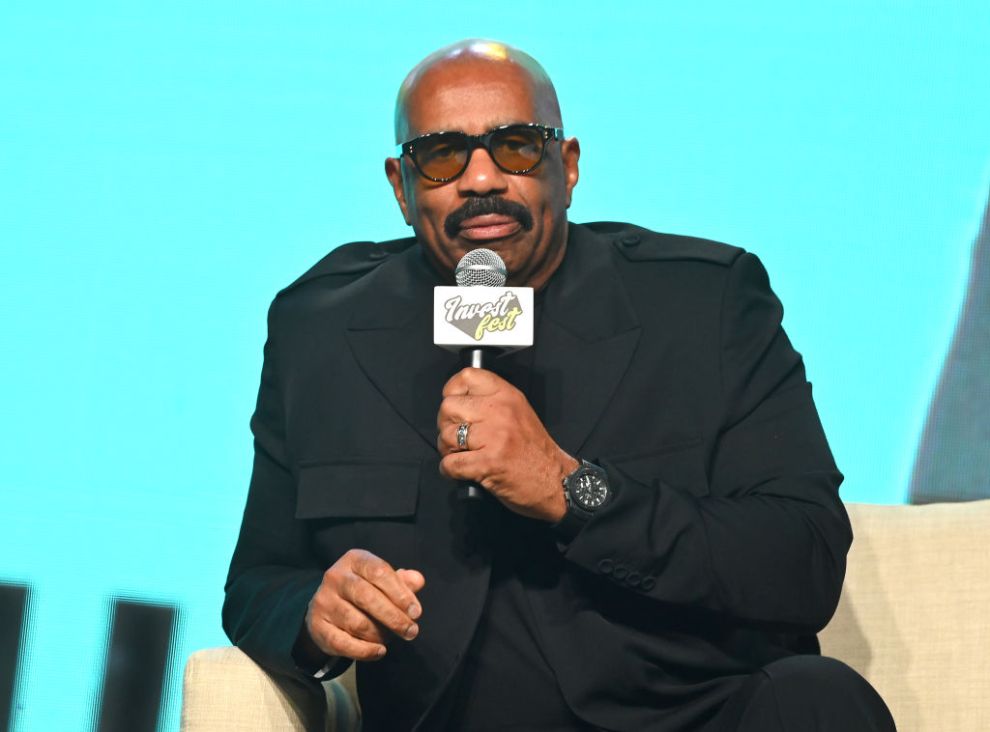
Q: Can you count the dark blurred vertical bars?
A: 2